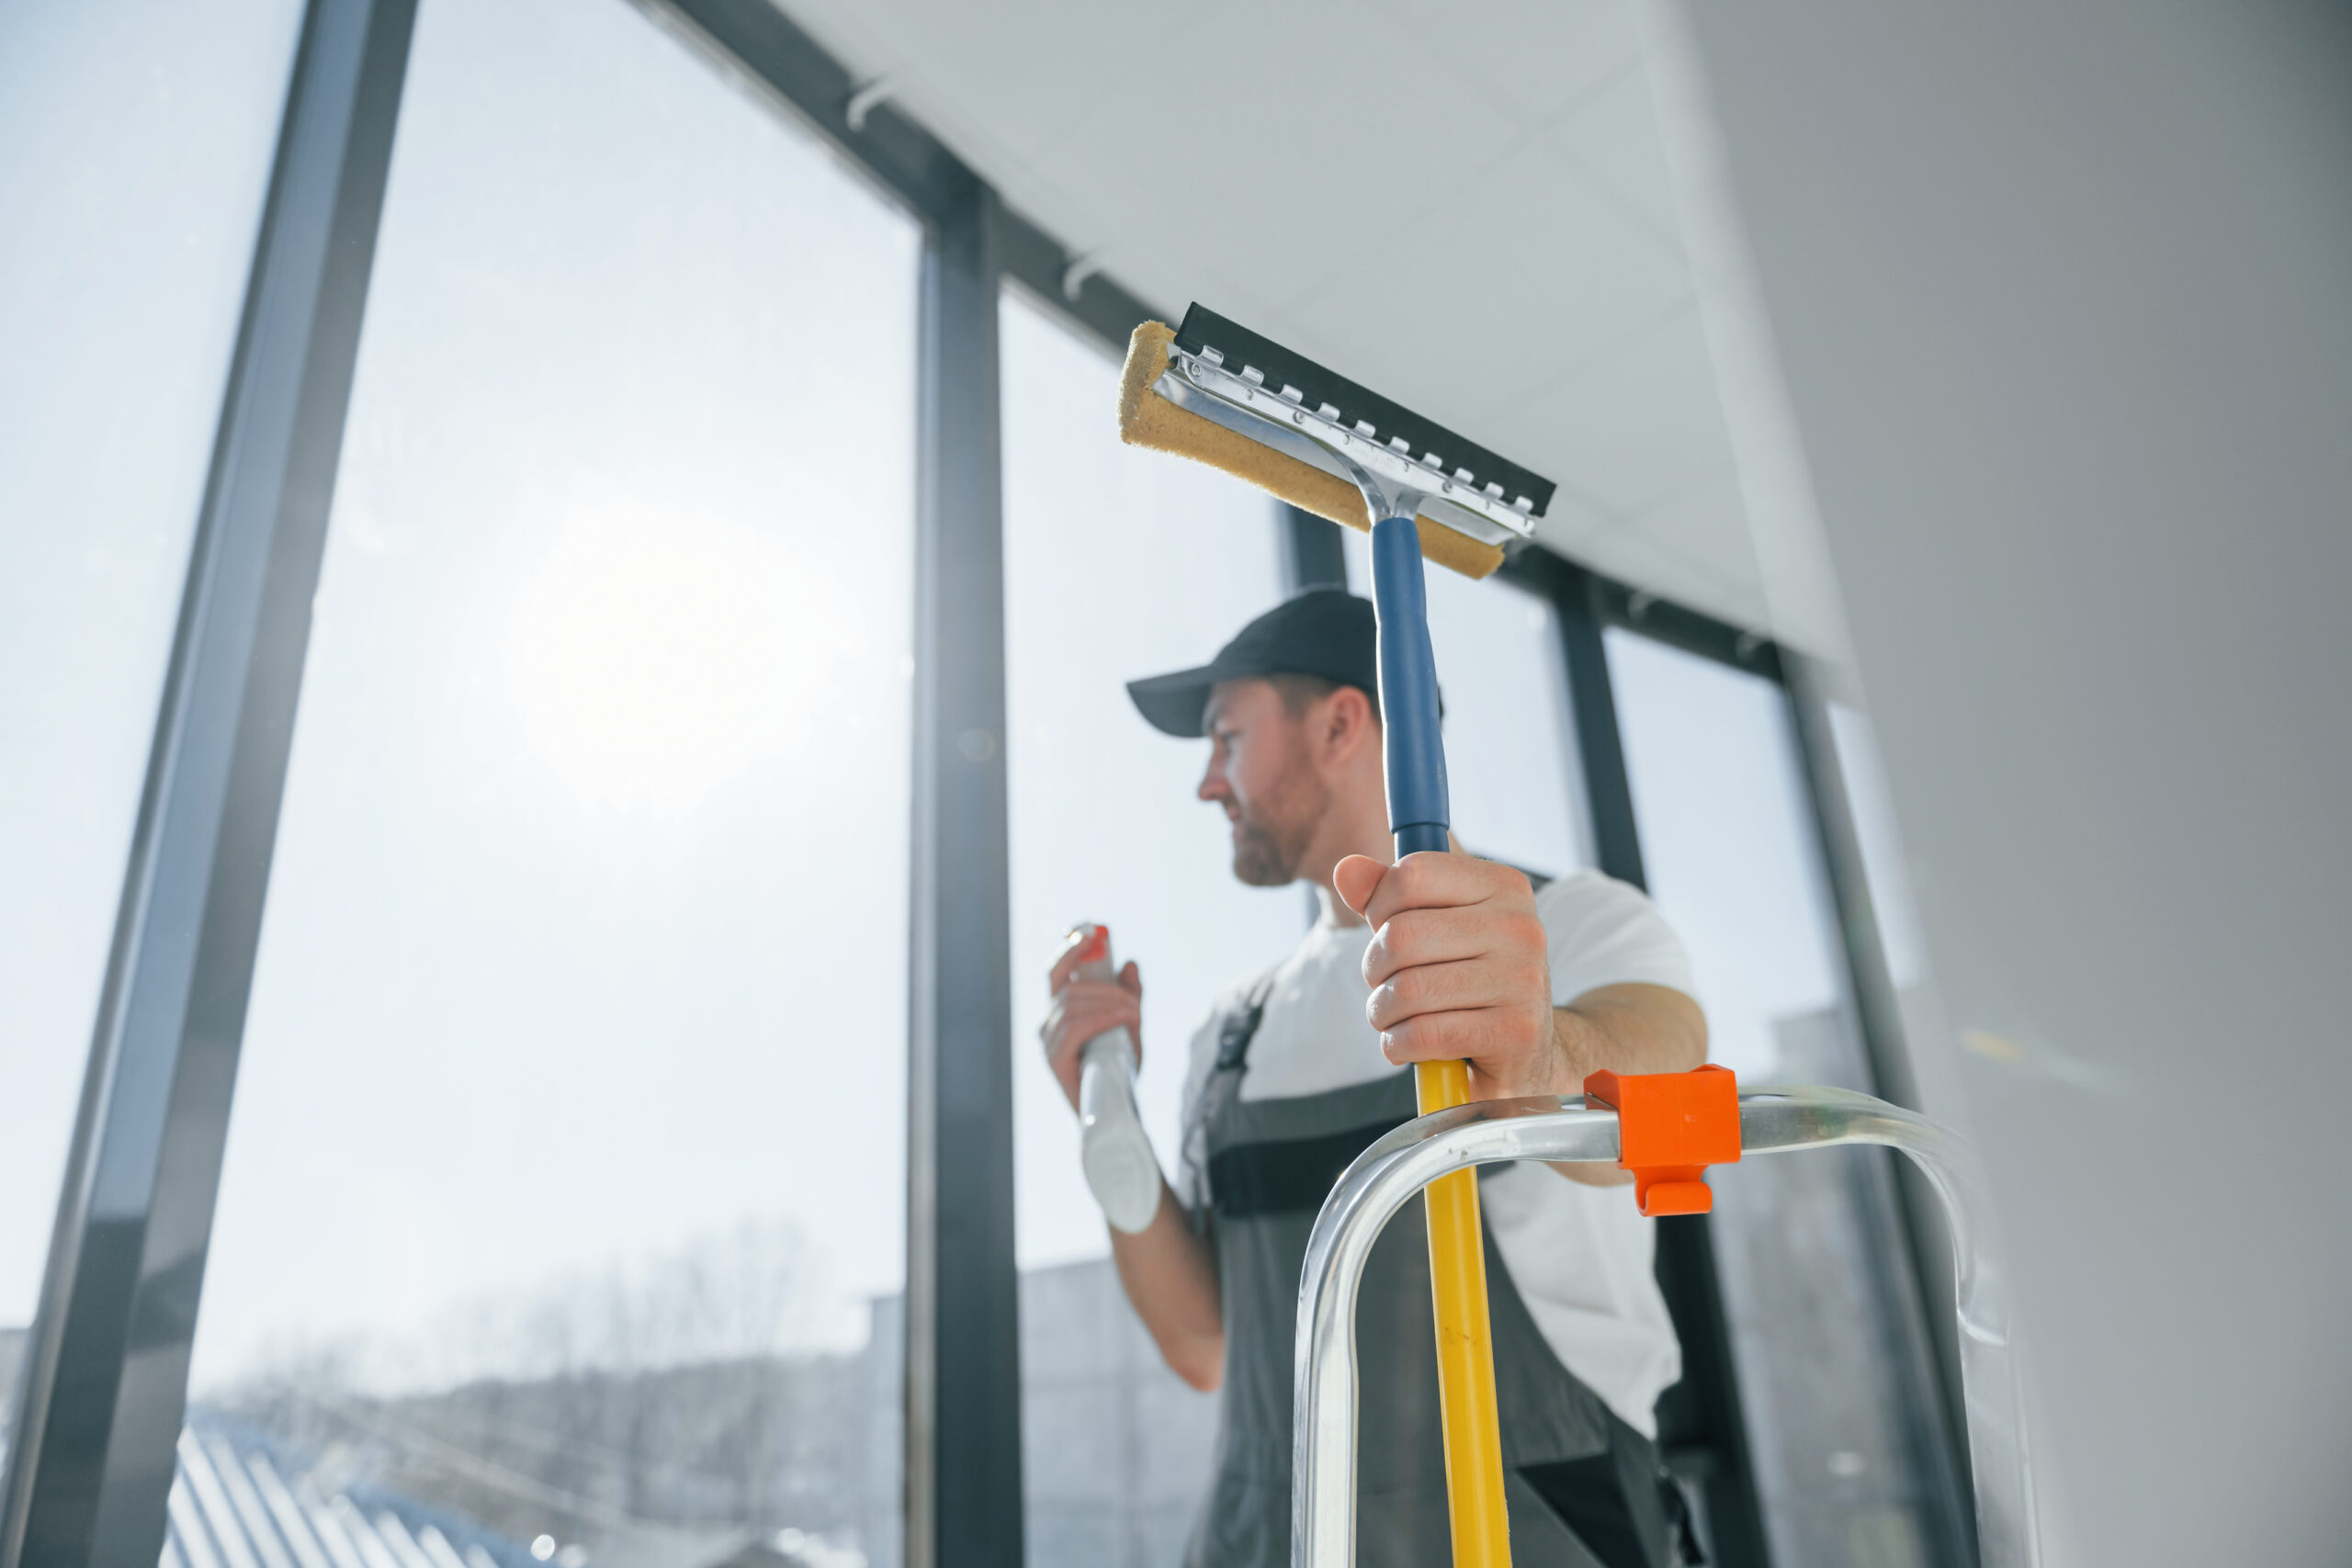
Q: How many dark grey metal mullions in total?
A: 5